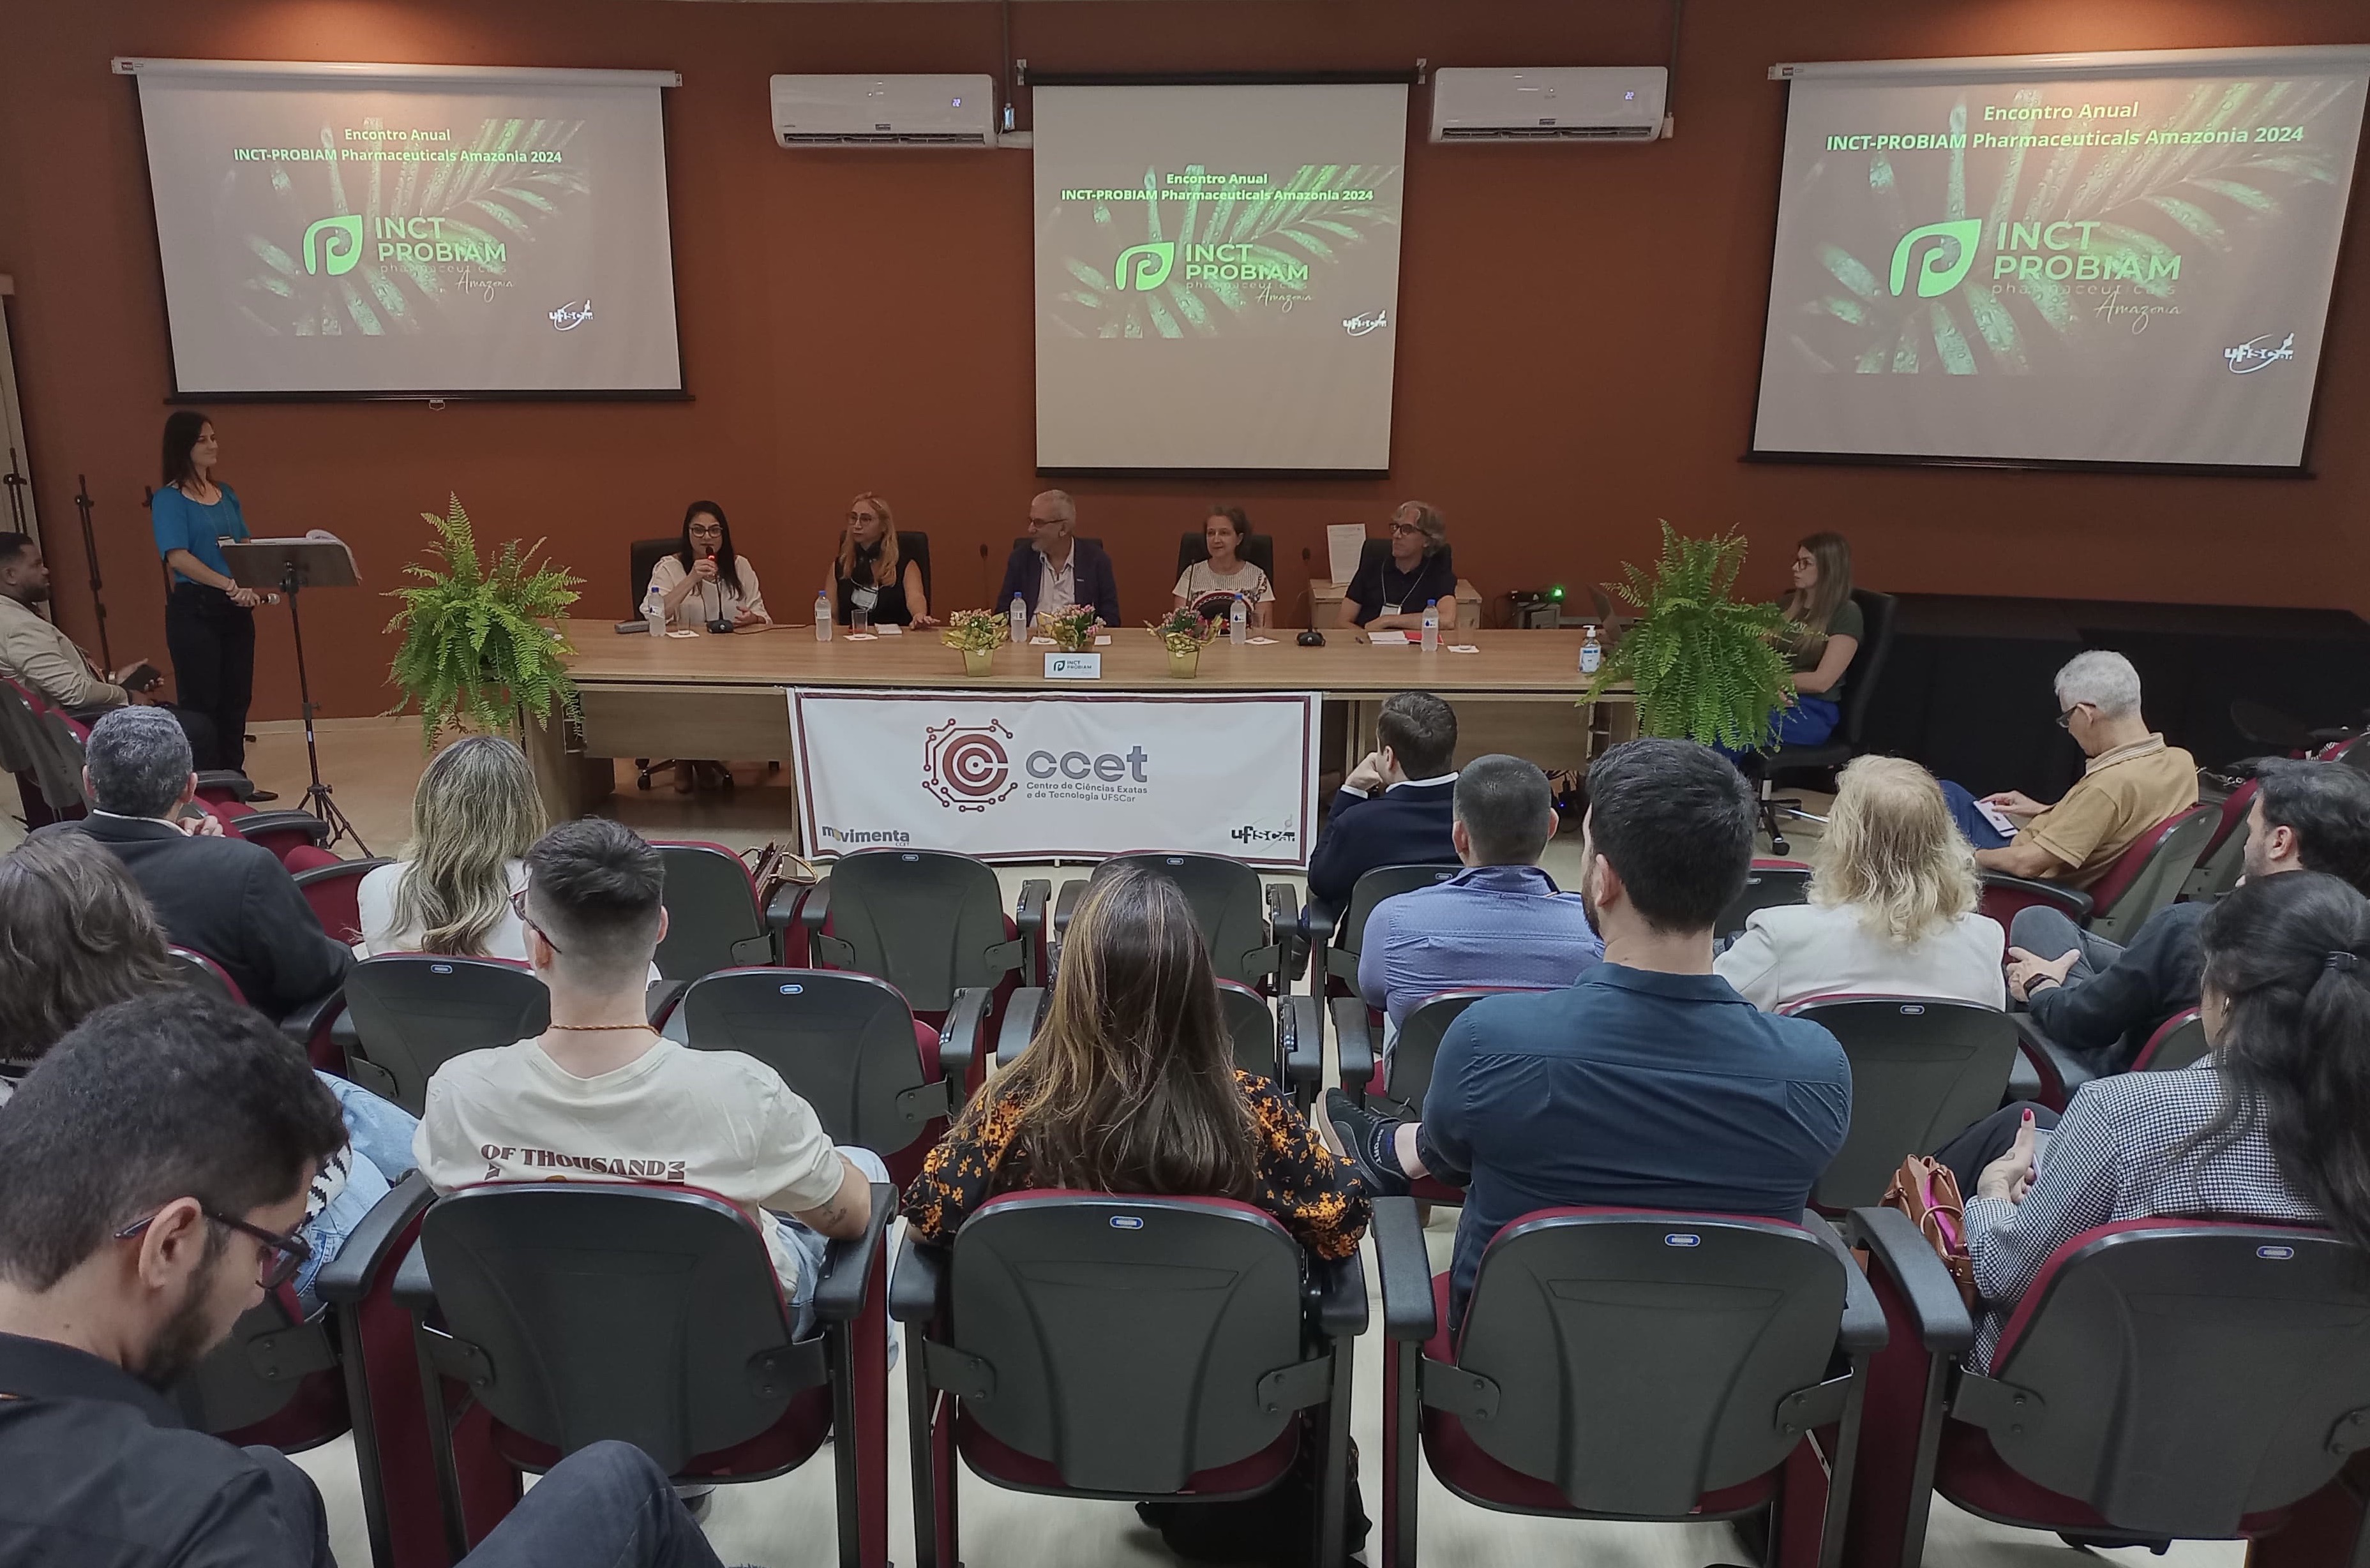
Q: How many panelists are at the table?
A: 5